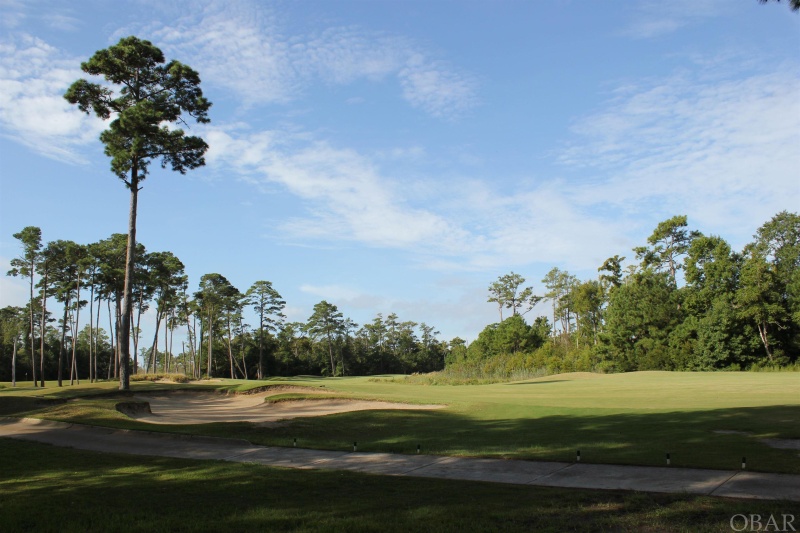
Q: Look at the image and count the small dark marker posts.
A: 6